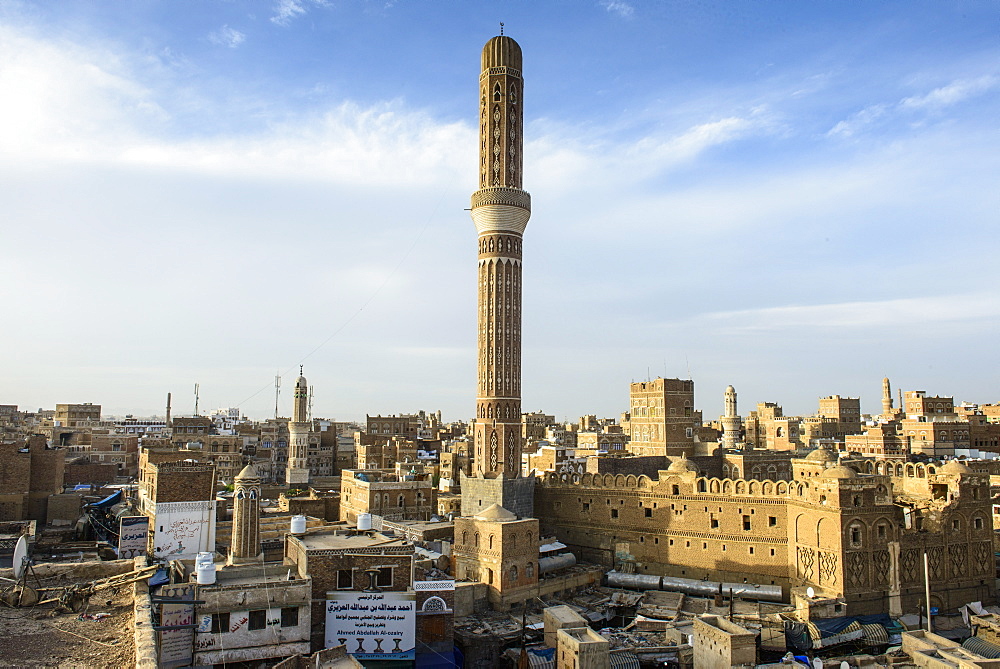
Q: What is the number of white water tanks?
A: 4